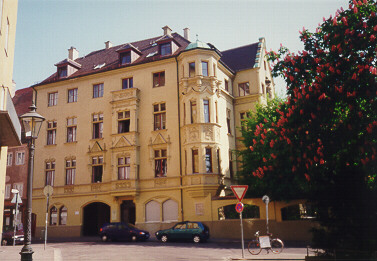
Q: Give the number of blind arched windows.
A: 2